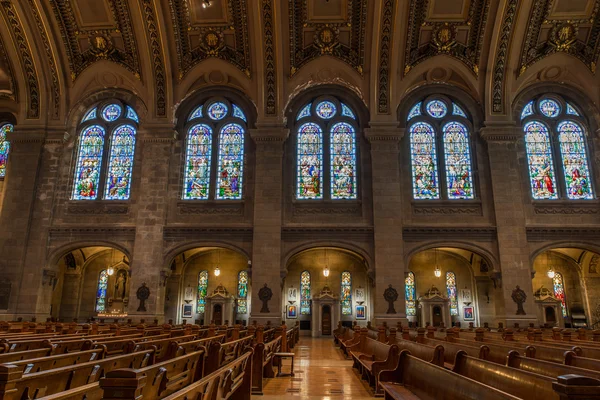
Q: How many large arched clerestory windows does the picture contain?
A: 5